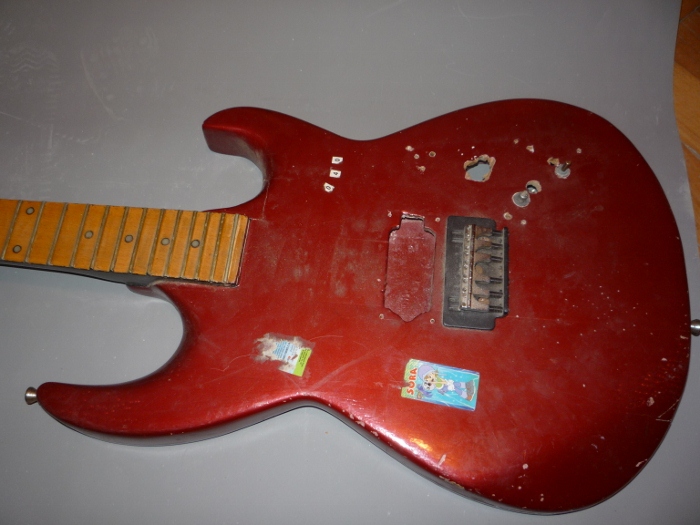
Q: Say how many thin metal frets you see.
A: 13